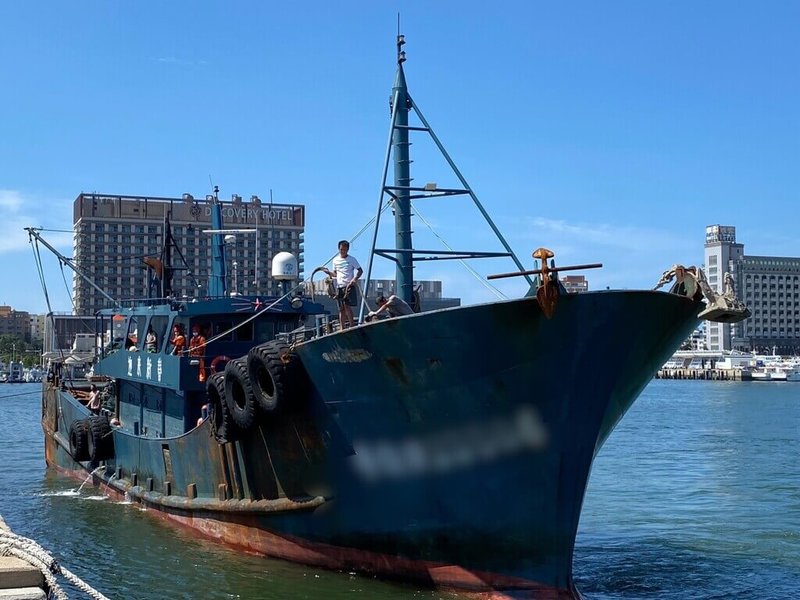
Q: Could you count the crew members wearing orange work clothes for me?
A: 2